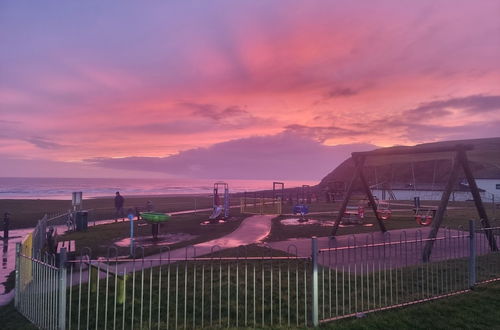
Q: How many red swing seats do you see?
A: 2